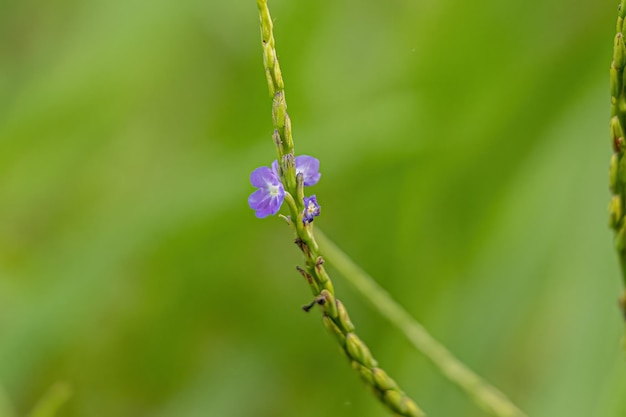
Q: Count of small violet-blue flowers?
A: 3